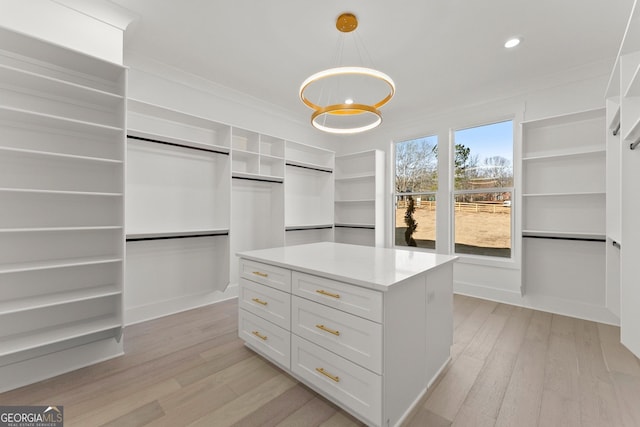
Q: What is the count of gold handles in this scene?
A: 6